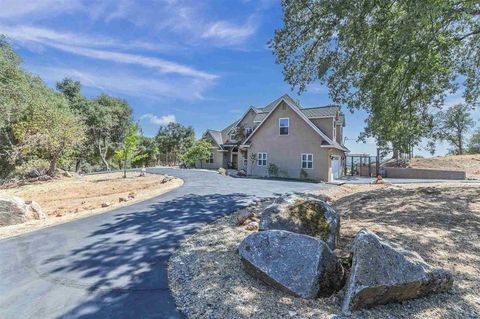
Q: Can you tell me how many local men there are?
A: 0